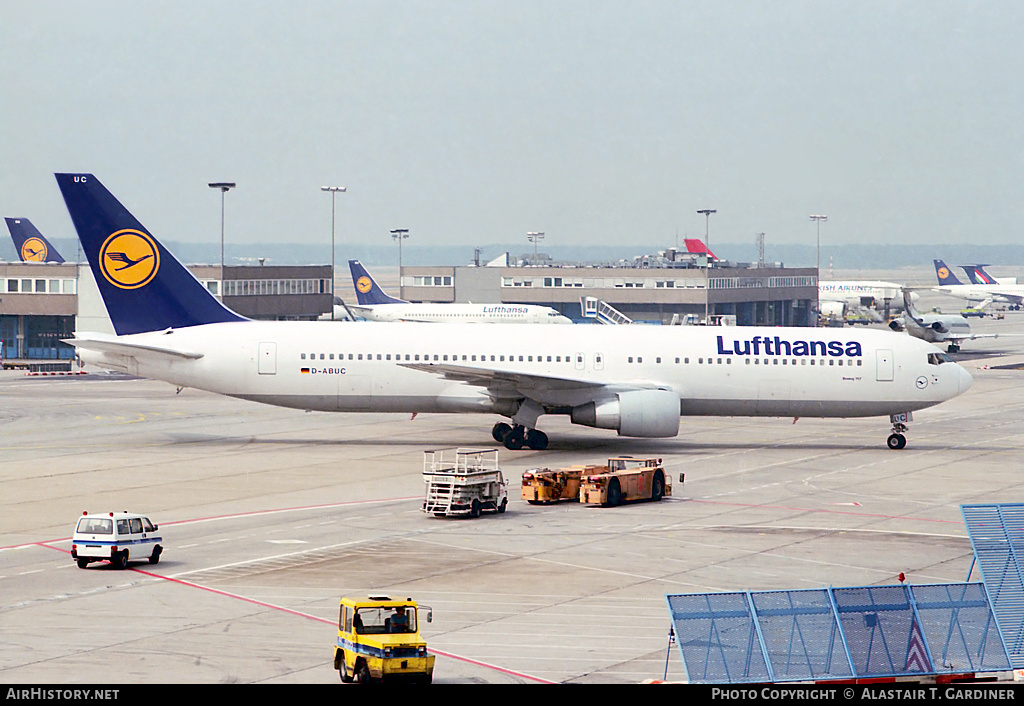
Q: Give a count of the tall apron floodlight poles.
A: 6